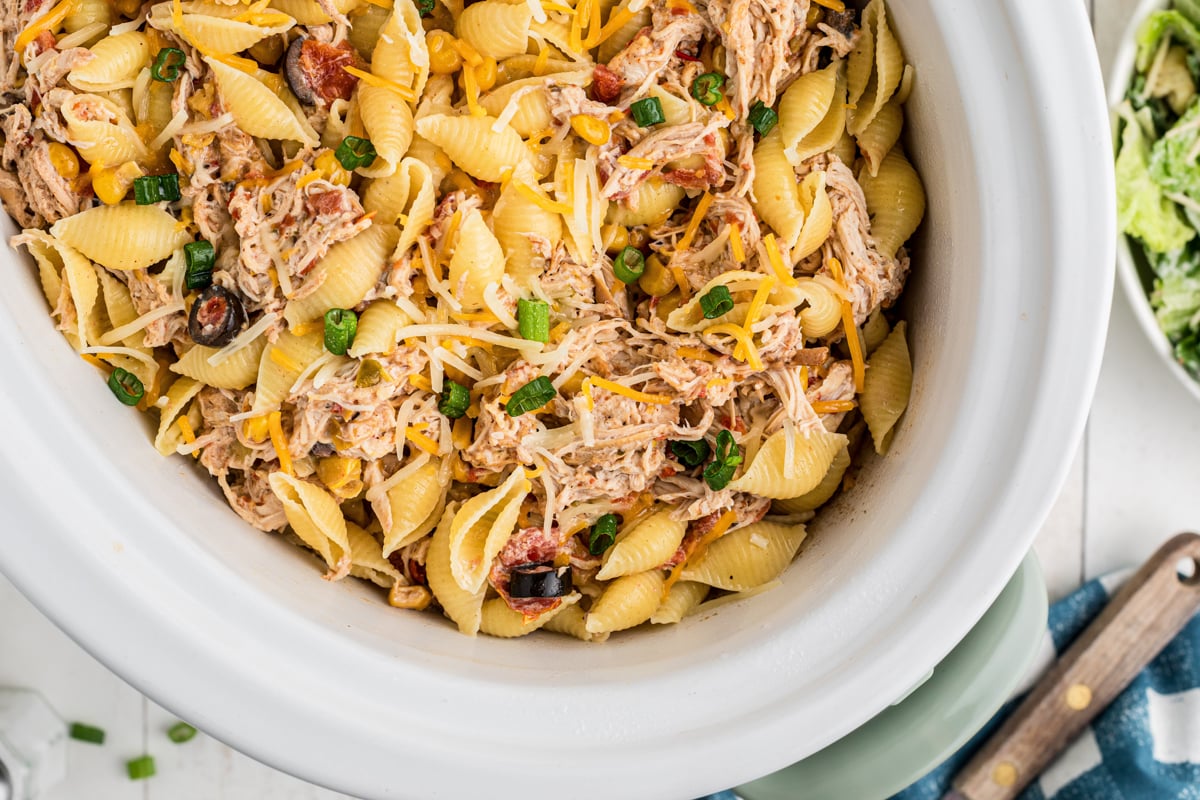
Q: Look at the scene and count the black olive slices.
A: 3